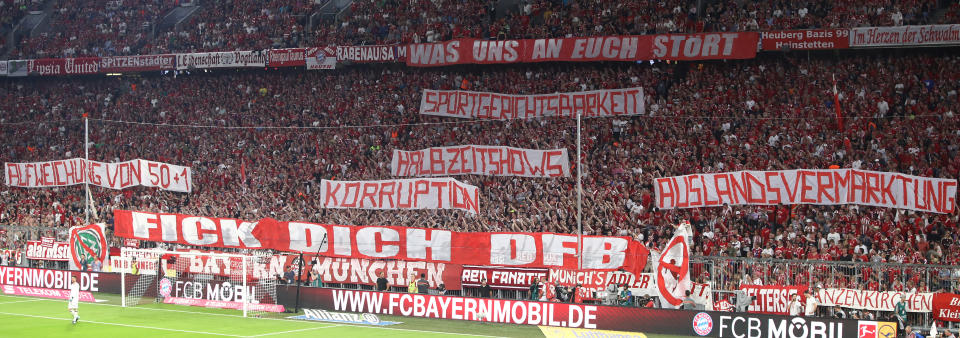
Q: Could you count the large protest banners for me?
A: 7